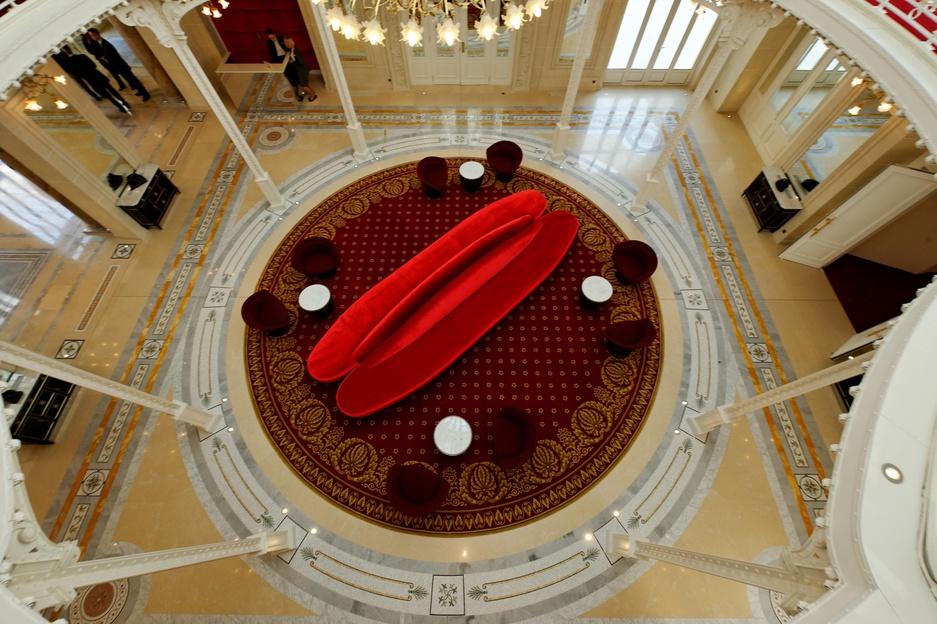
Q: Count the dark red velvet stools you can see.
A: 8